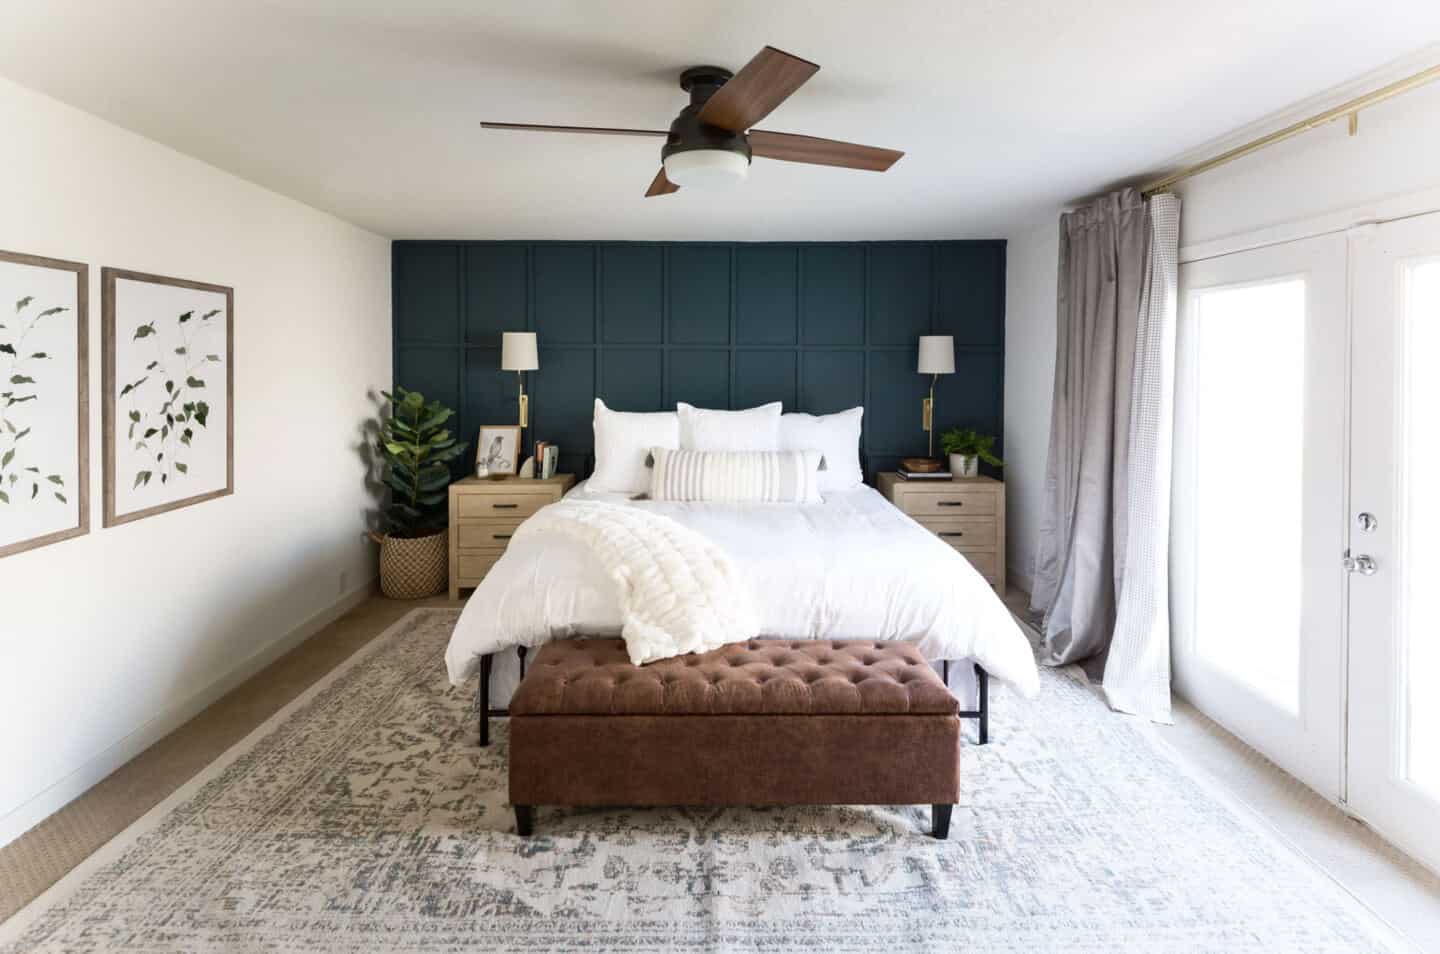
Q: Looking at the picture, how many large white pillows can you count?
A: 3